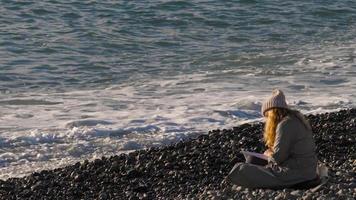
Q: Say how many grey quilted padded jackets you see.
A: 1